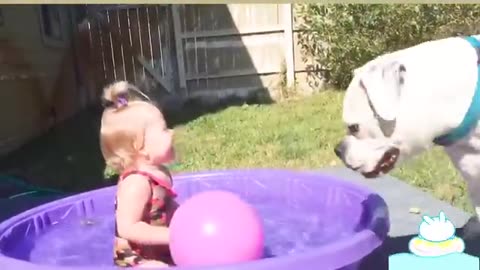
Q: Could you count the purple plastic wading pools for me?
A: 1